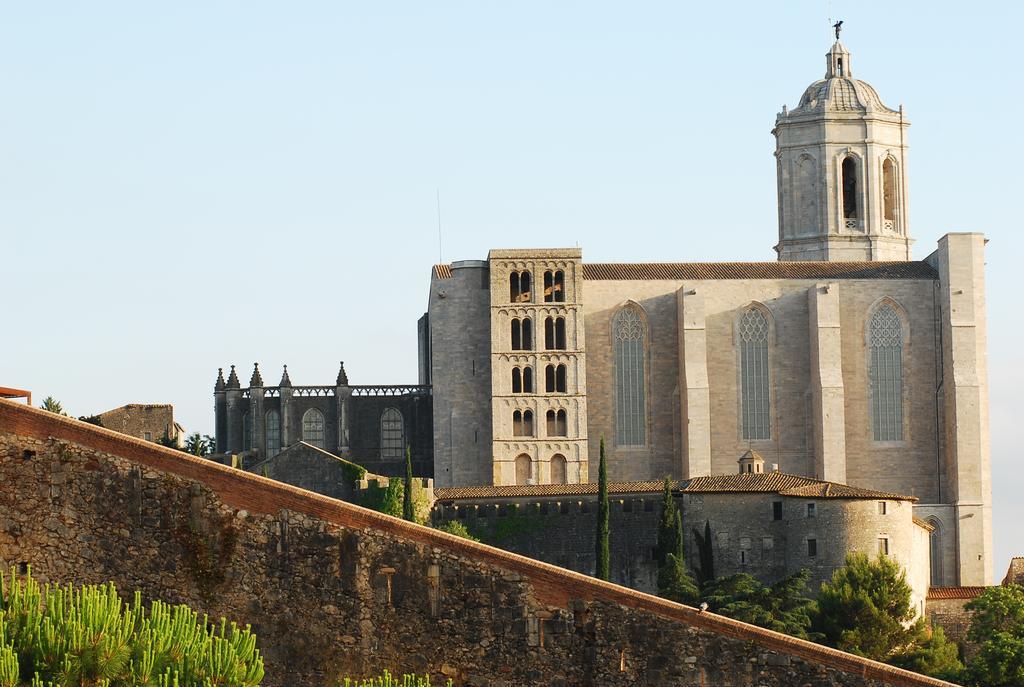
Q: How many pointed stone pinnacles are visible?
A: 5